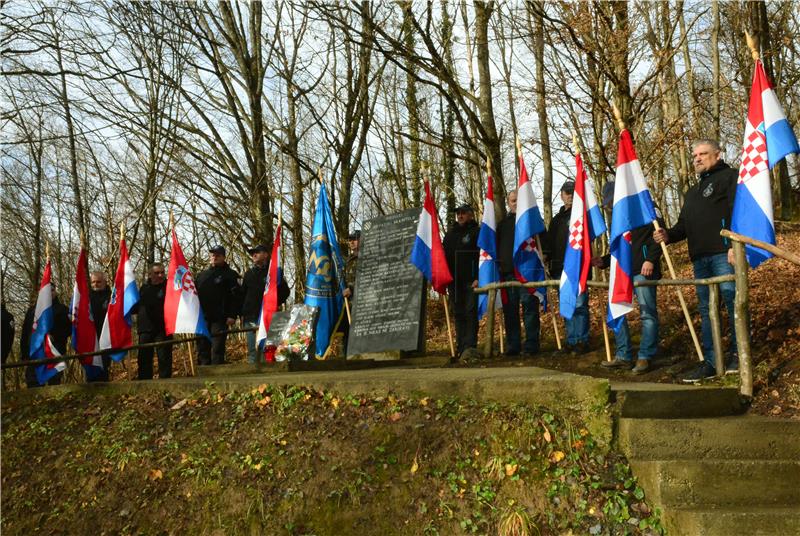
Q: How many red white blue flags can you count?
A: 11